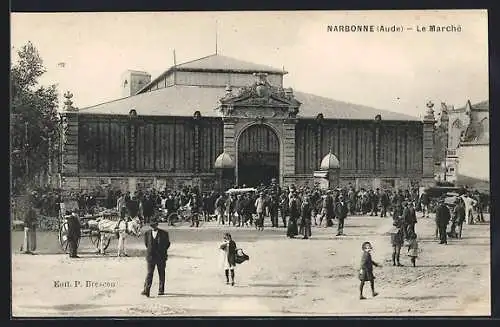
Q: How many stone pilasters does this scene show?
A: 4